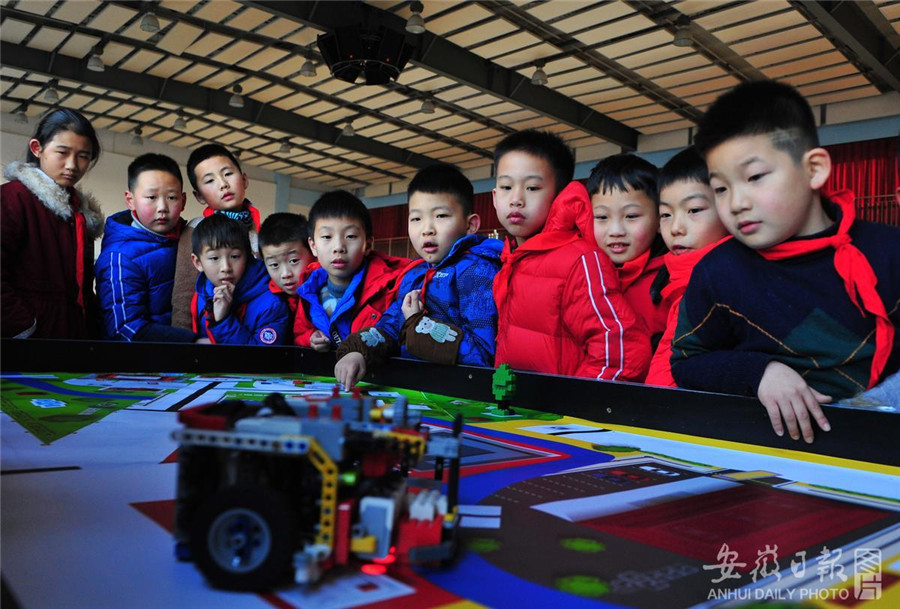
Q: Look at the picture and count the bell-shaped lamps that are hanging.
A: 14